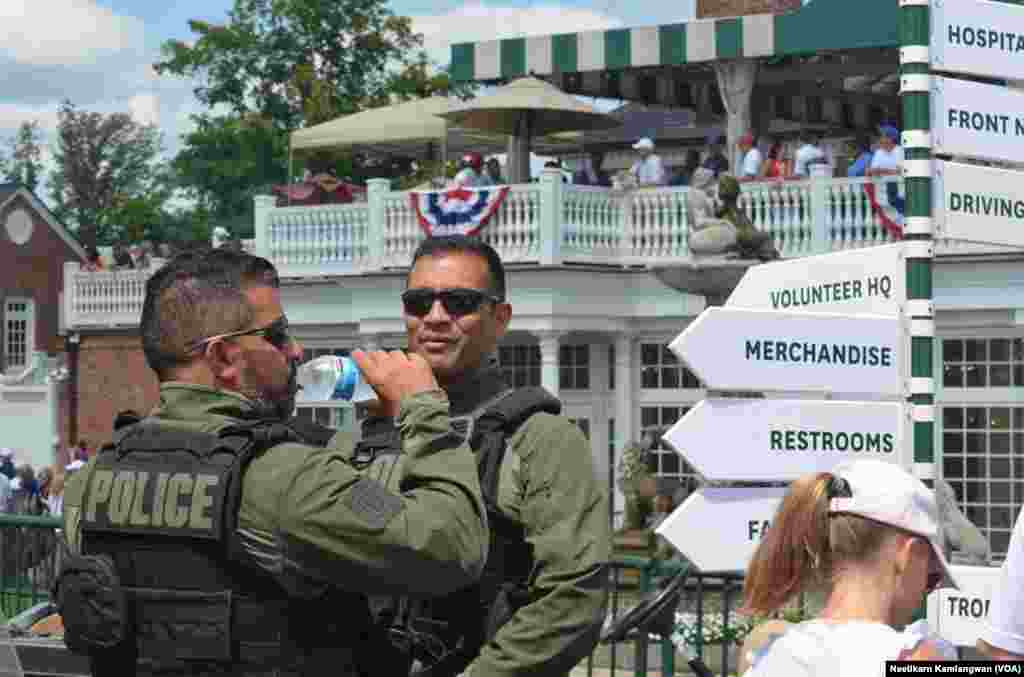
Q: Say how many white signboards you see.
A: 8